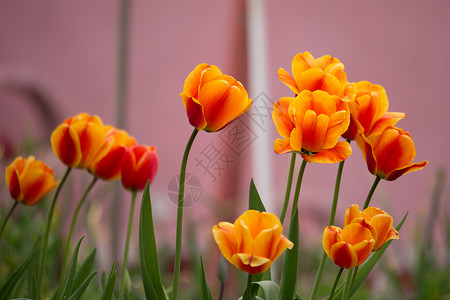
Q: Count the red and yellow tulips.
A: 12